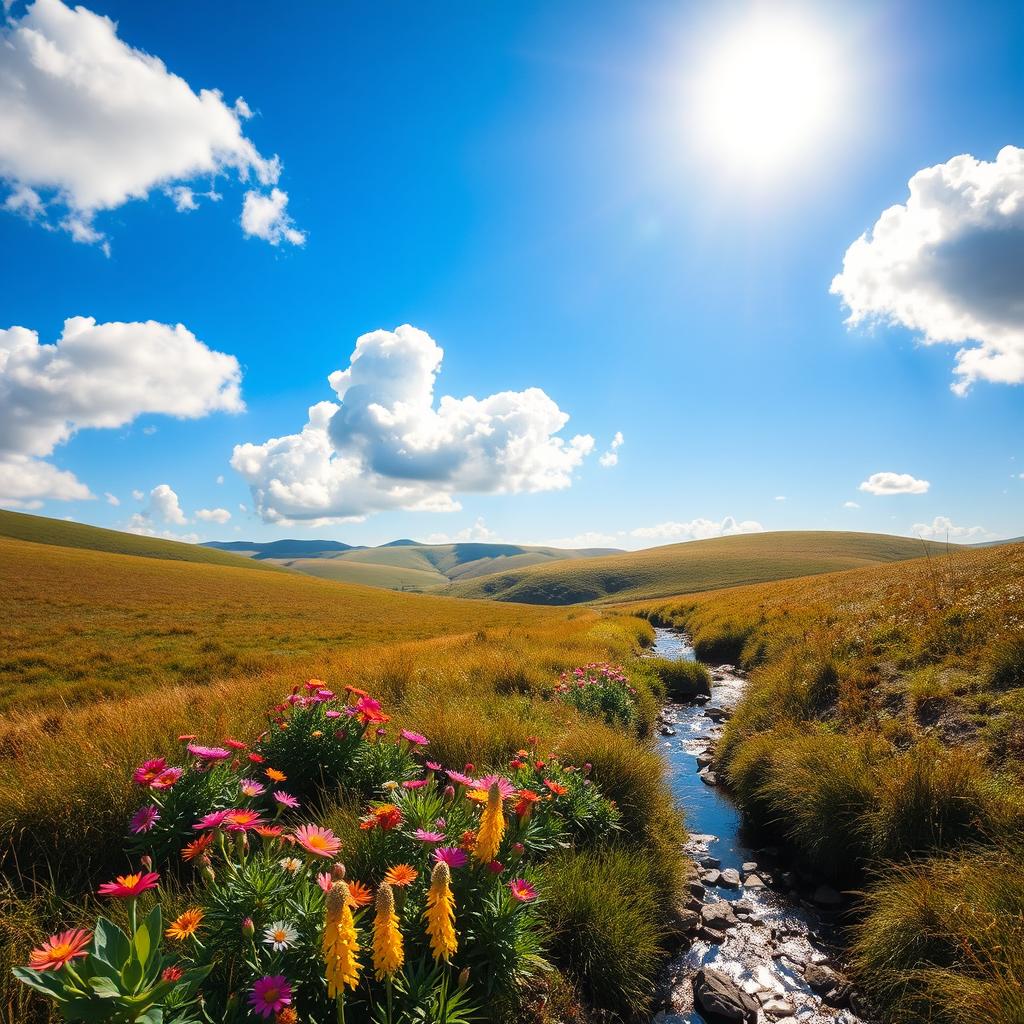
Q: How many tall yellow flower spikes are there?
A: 4